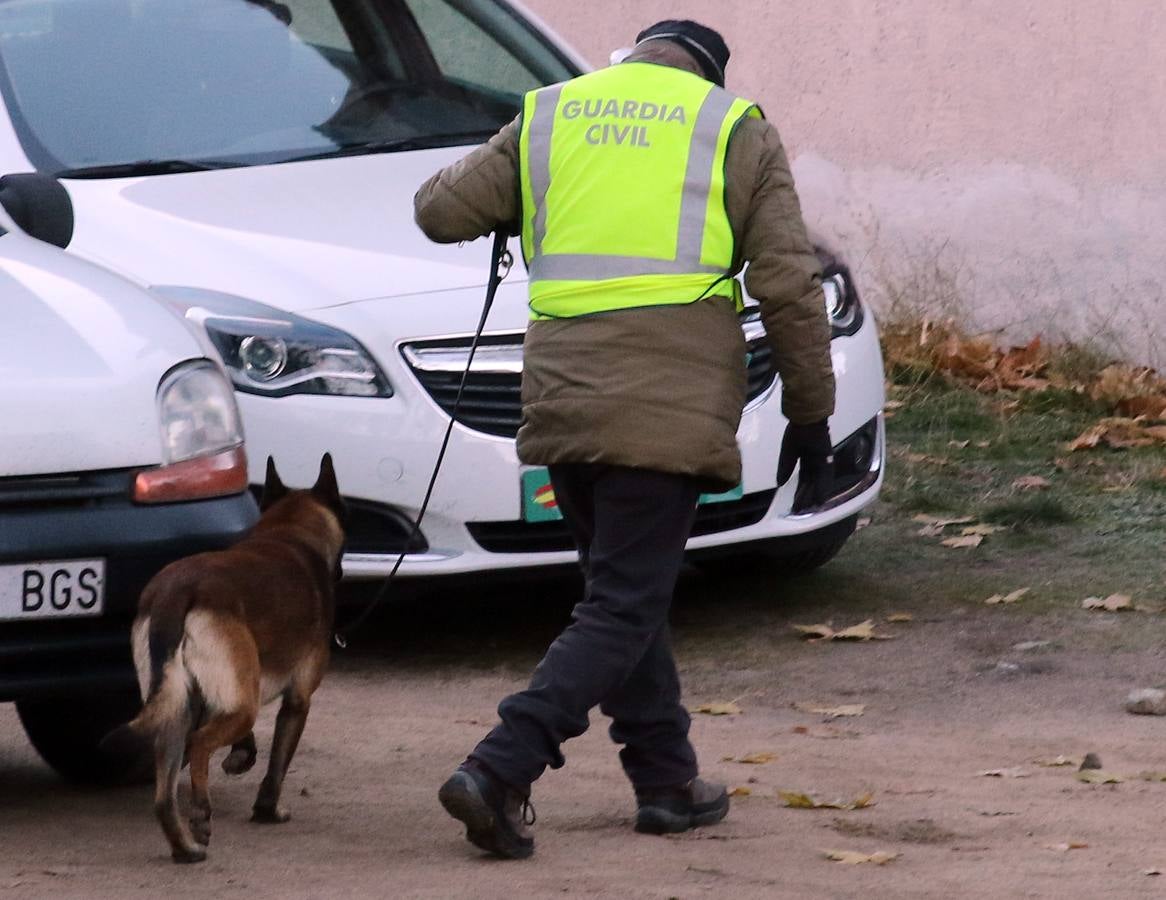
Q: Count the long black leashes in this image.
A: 1